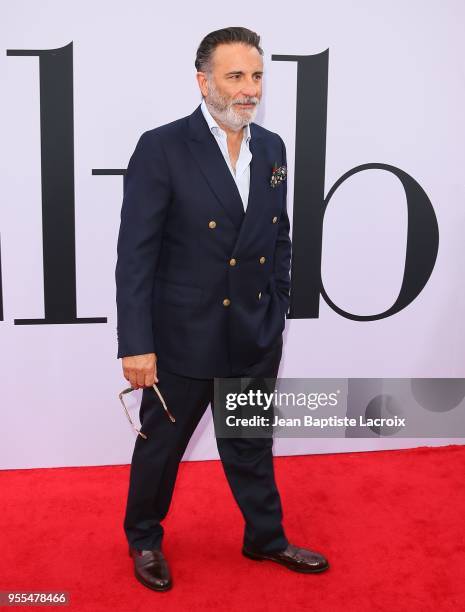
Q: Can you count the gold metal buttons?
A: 6